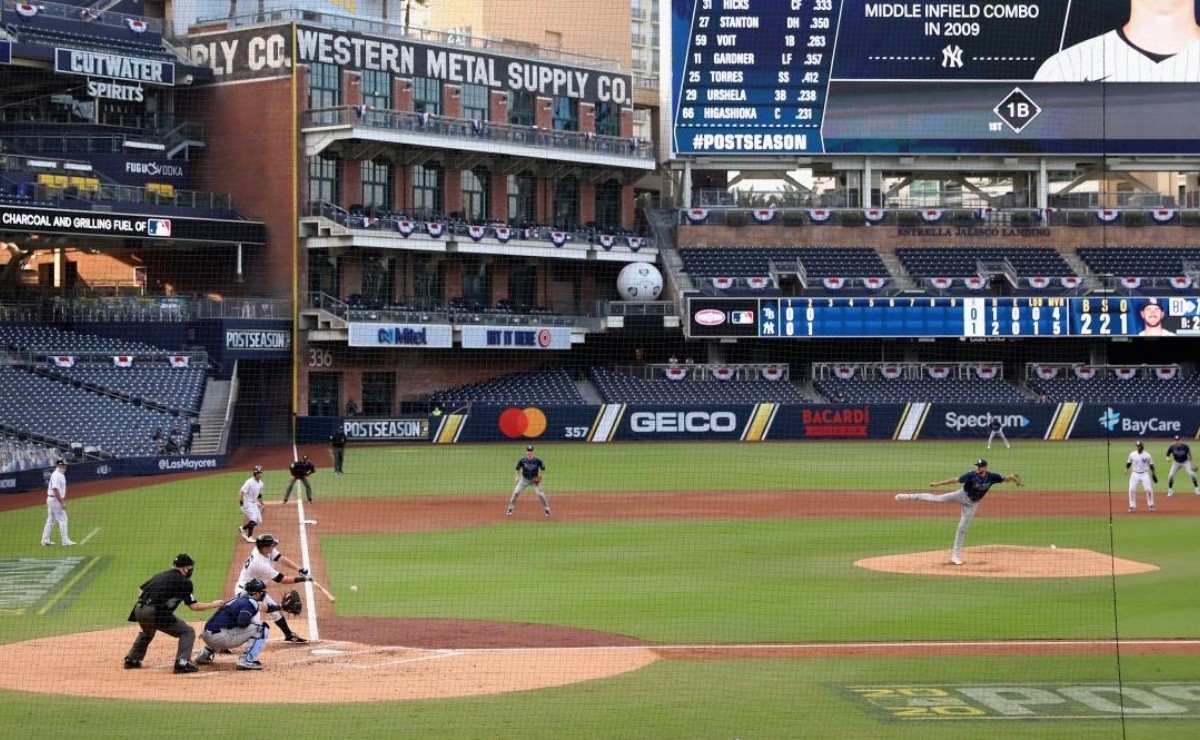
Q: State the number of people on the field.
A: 12